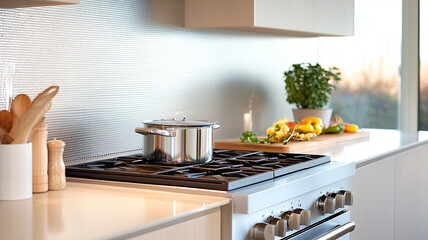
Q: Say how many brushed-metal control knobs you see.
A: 7